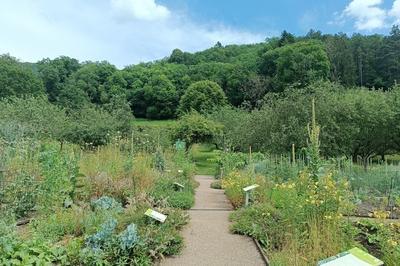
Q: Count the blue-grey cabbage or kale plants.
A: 3